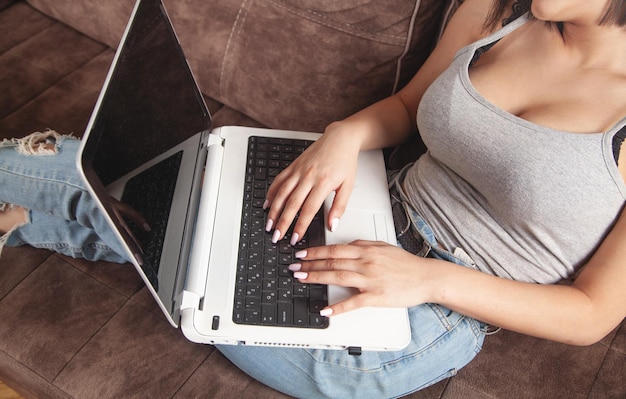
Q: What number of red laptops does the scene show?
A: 0